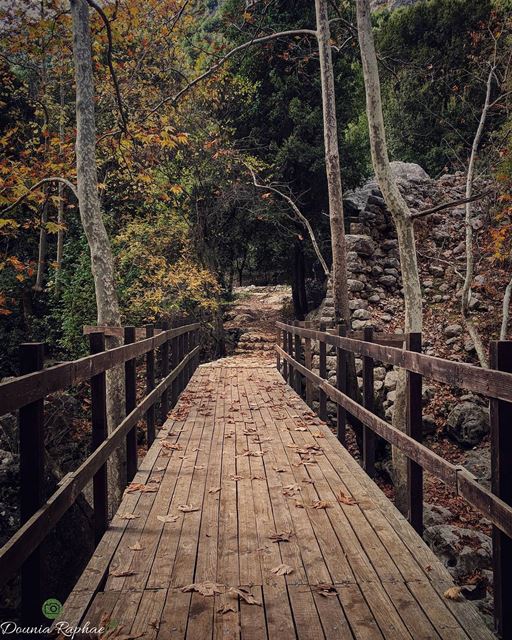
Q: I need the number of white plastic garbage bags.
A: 0